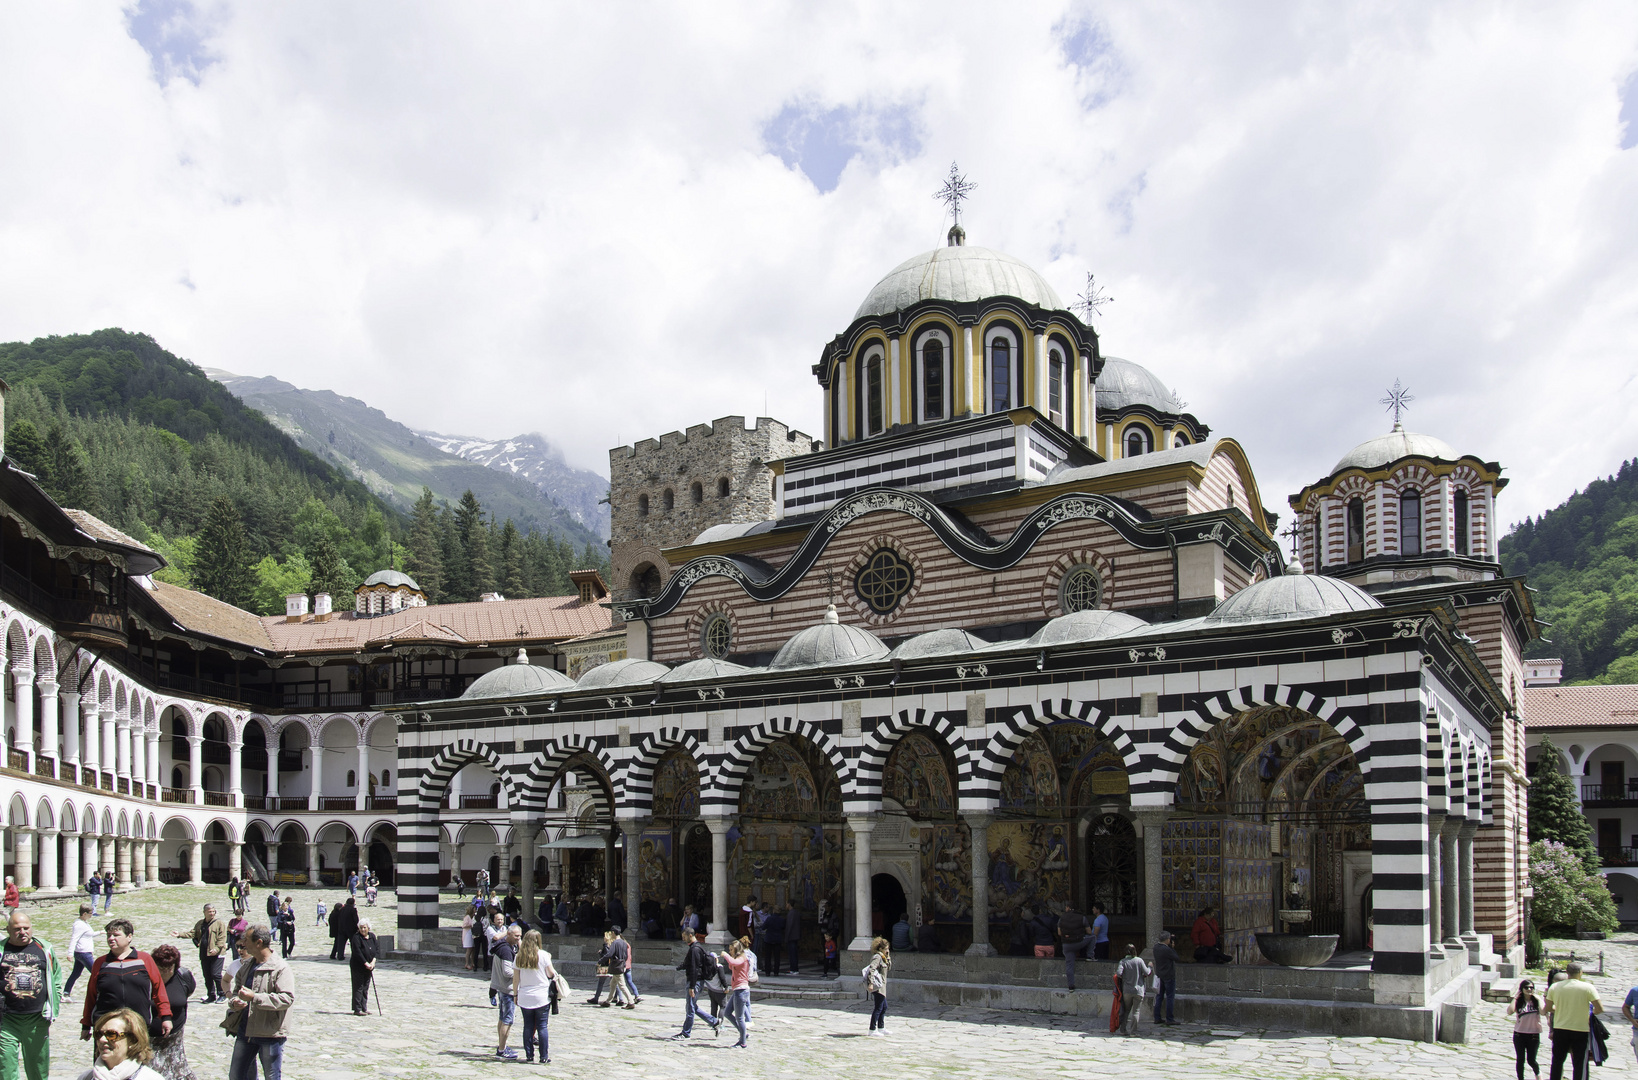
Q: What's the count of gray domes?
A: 11